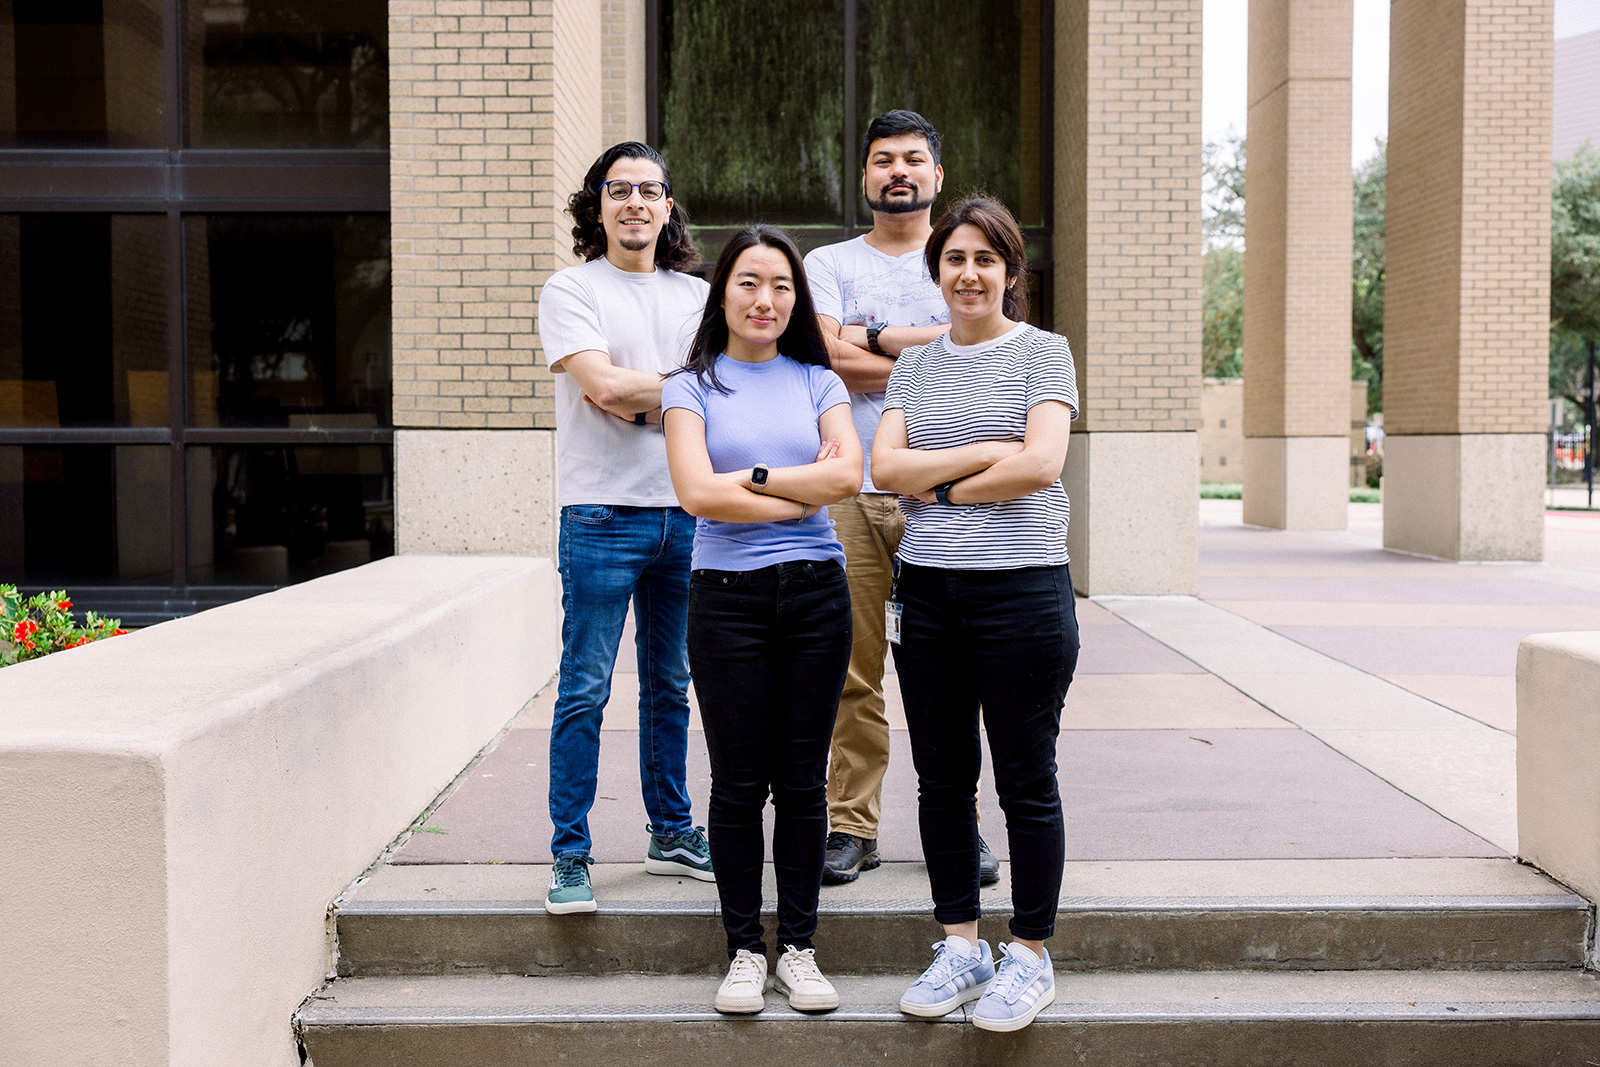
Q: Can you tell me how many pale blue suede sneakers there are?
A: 2